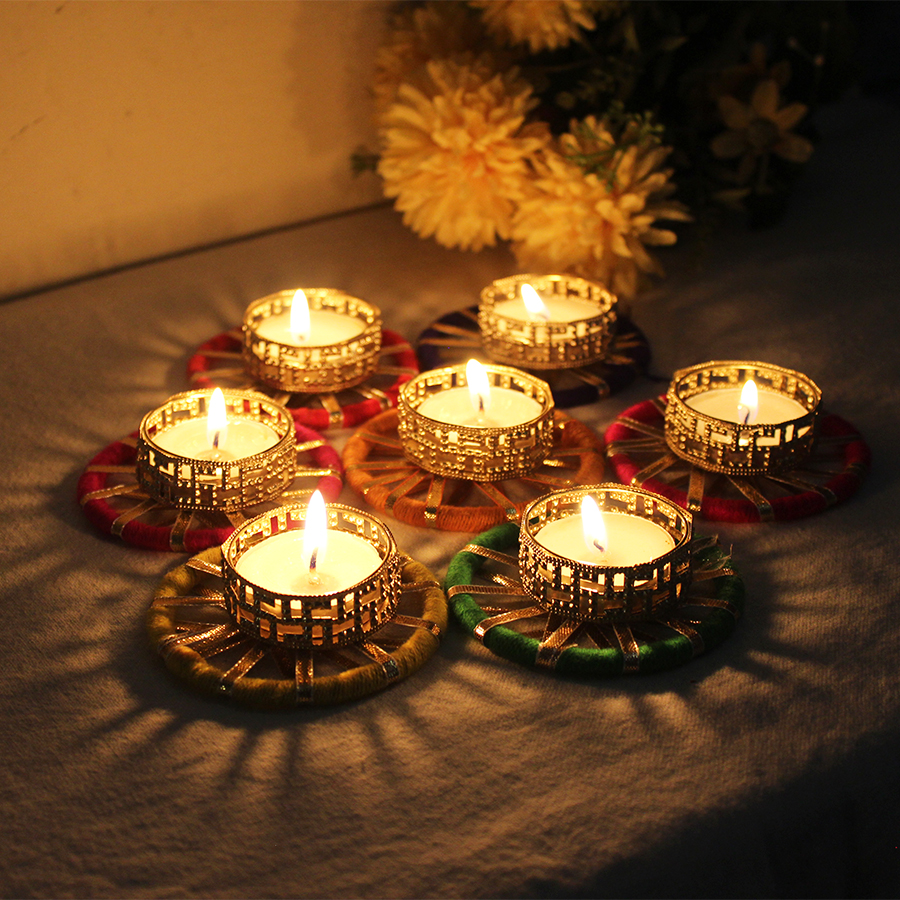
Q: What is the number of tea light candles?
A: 7